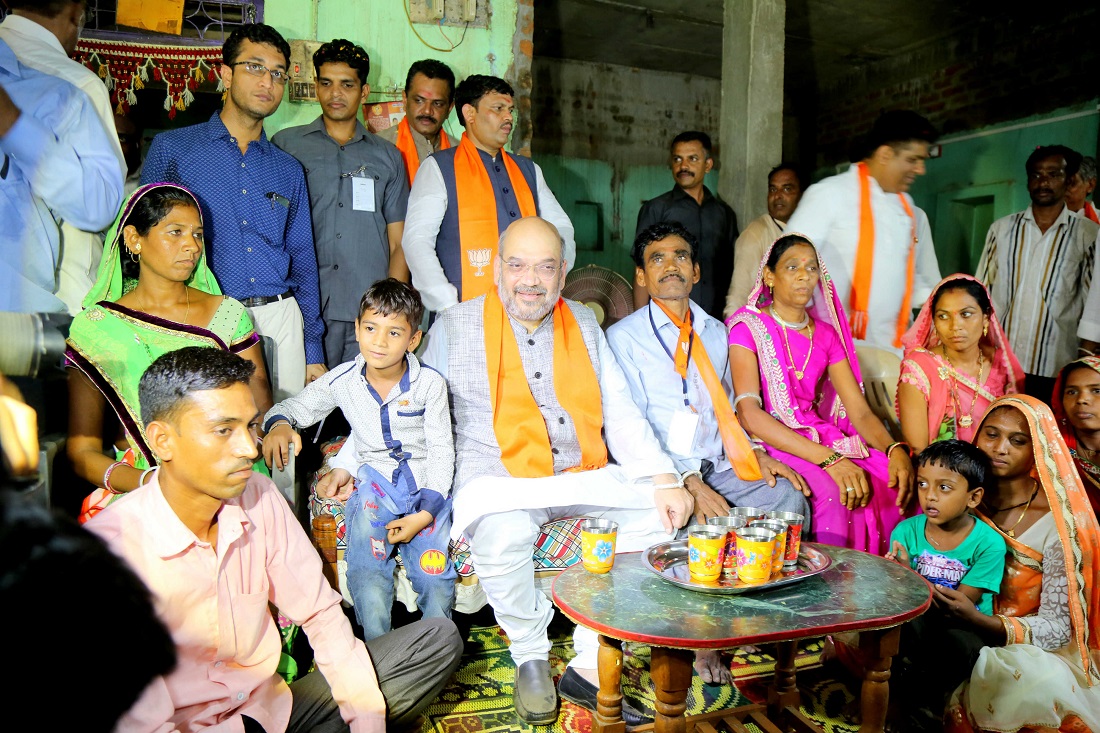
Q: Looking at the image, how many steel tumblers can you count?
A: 7